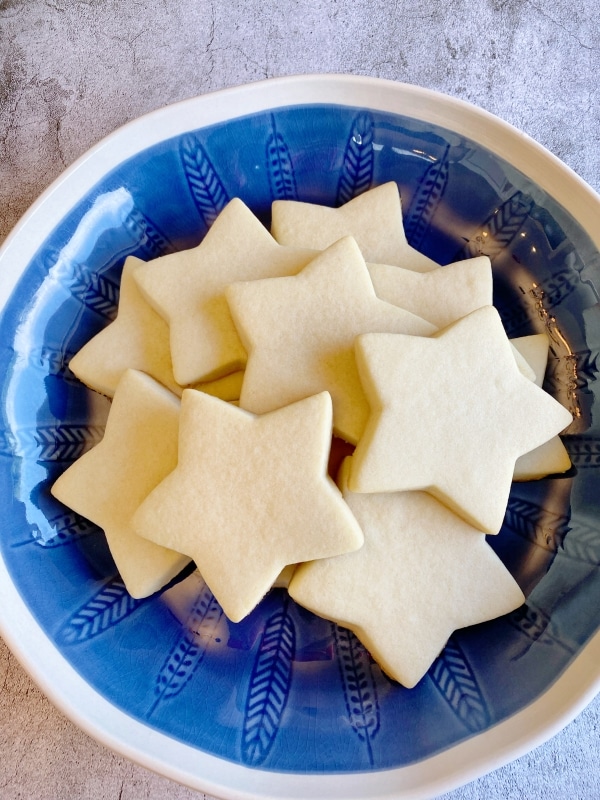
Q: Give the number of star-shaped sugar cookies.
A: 10